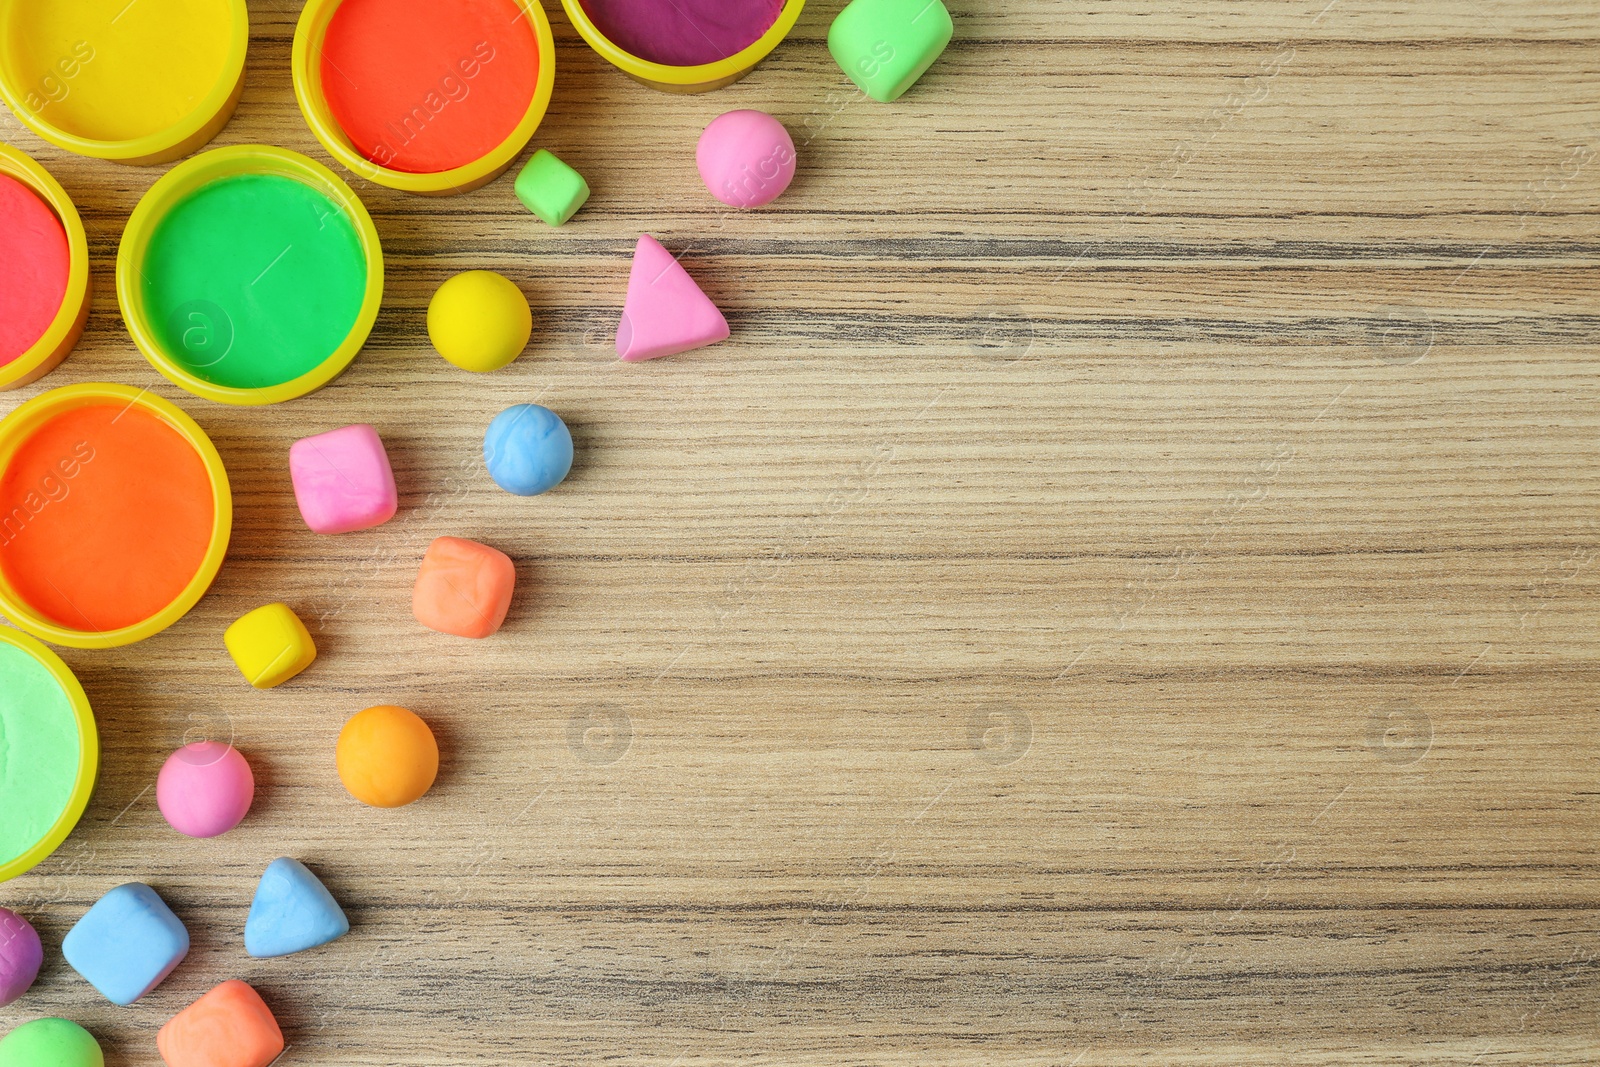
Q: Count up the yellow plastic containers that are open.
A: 7